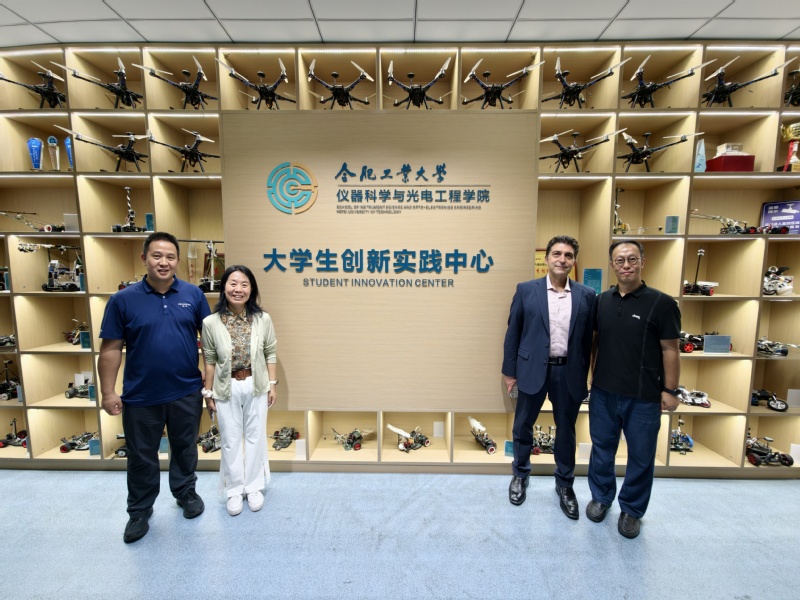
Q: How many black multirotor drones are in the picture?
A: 15